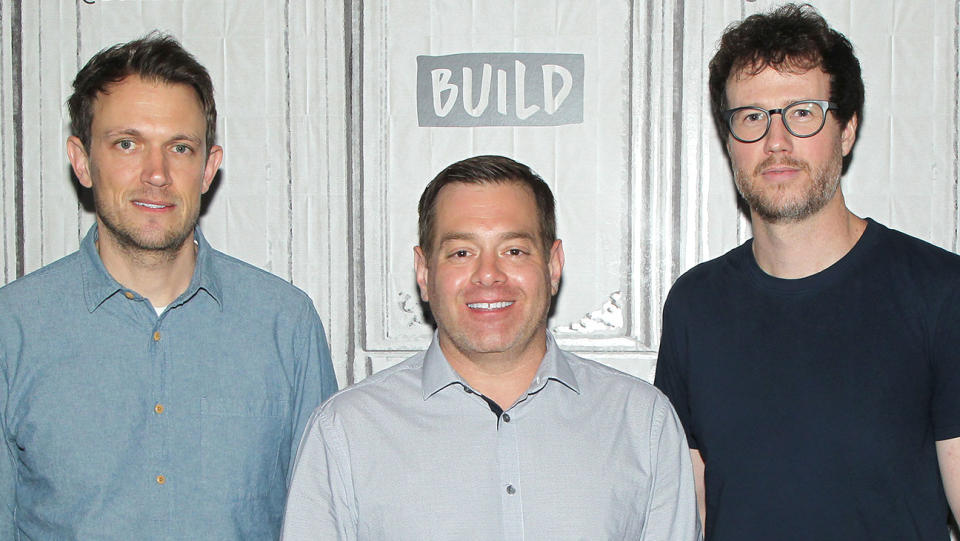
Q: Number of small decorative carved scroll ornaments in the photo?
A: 2